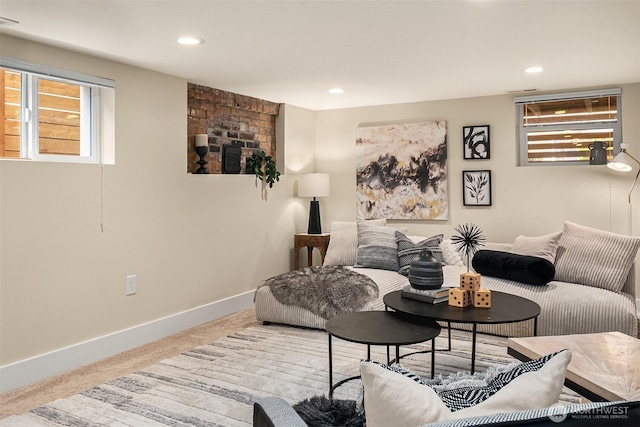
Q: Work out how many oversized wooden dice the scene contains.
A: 3